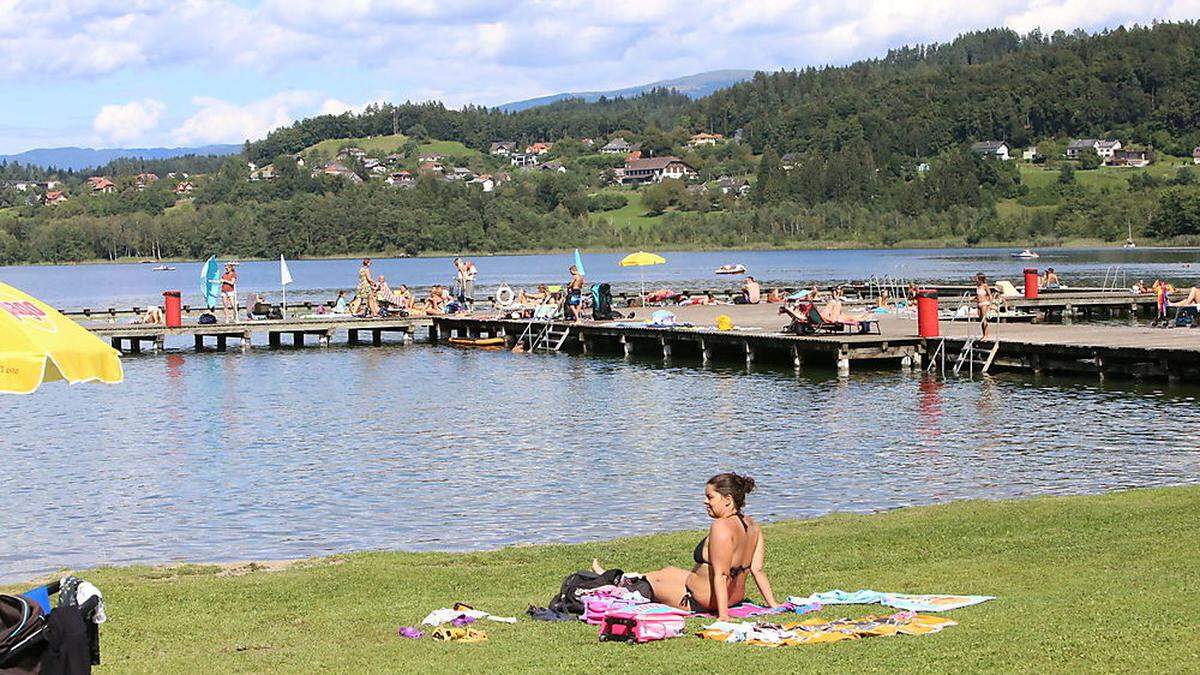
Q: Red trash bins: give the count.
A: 3